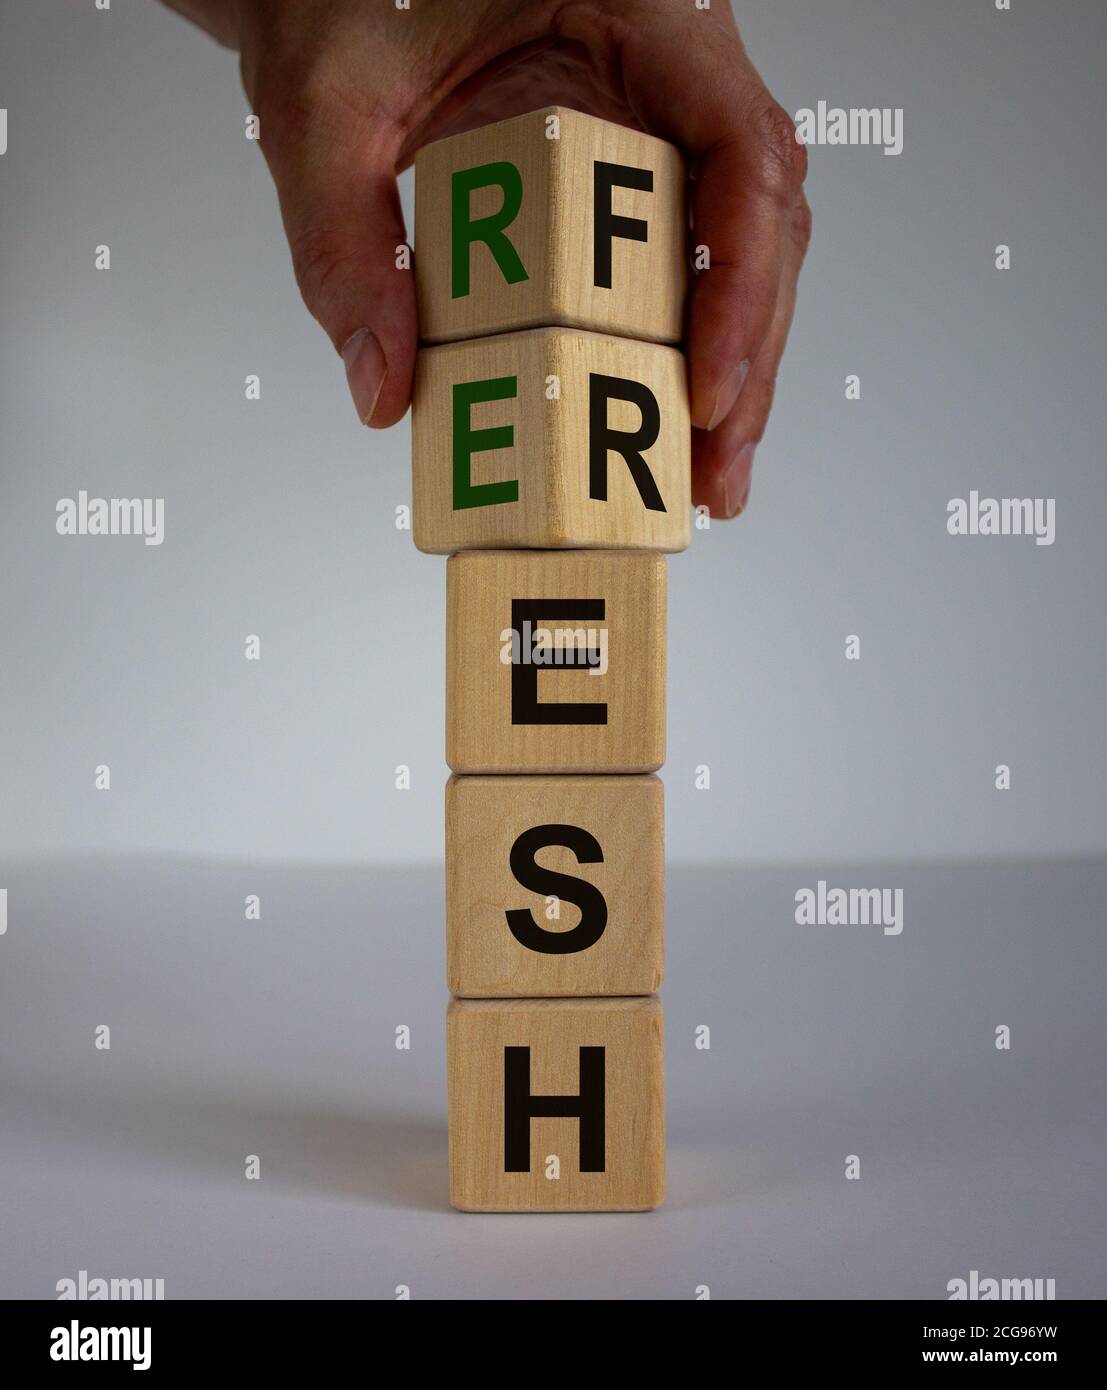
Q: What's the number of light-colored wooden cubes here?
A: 5